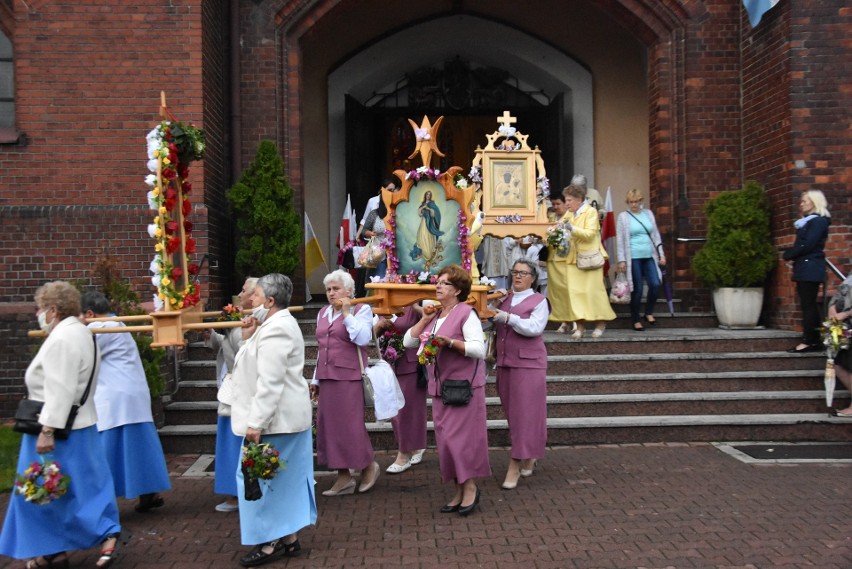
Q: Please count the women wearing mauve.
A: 4